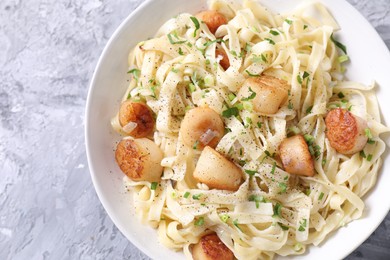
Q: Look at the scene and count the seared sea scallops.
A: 10